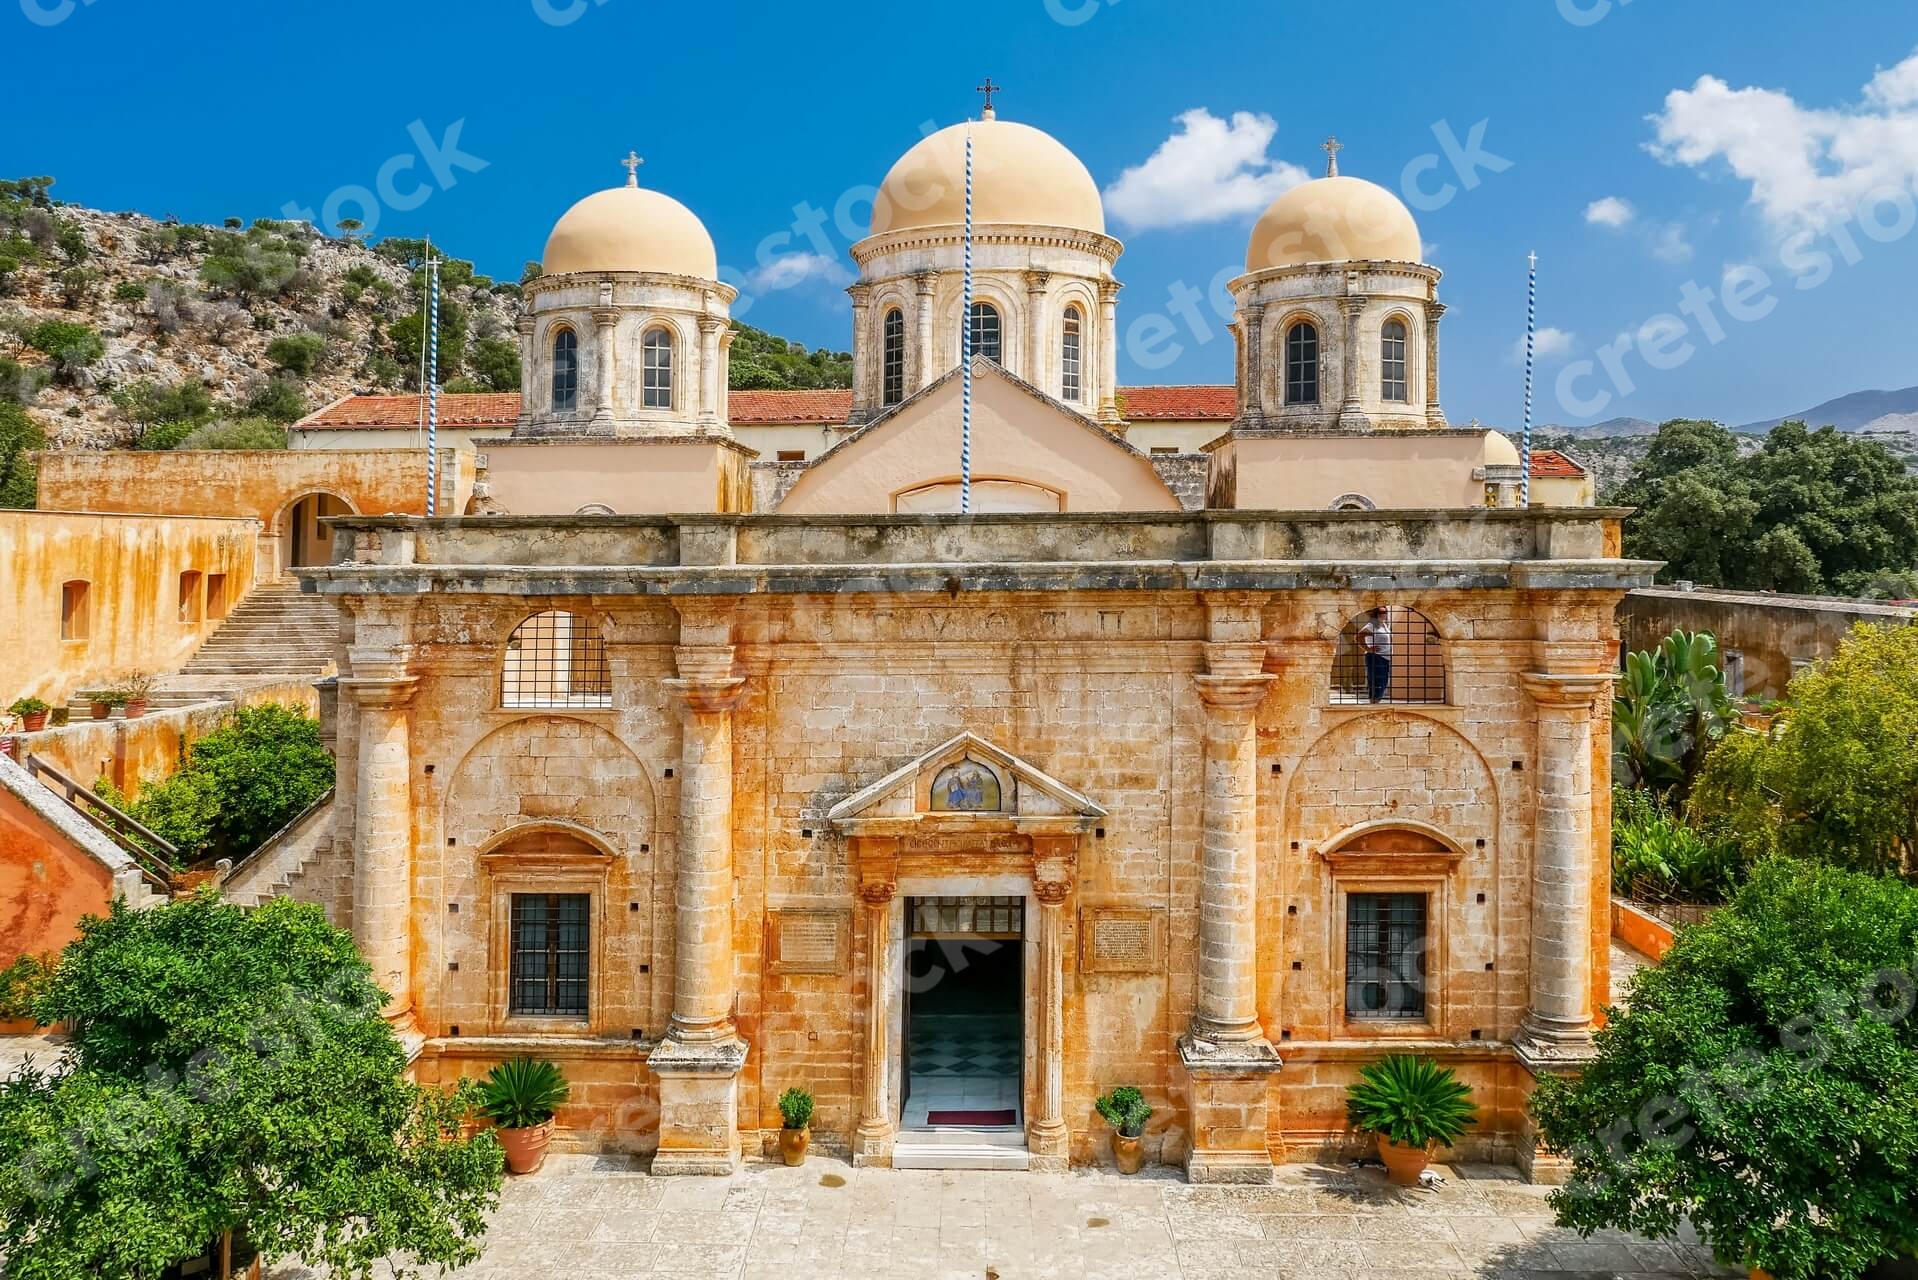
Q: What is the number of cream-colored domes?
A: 3